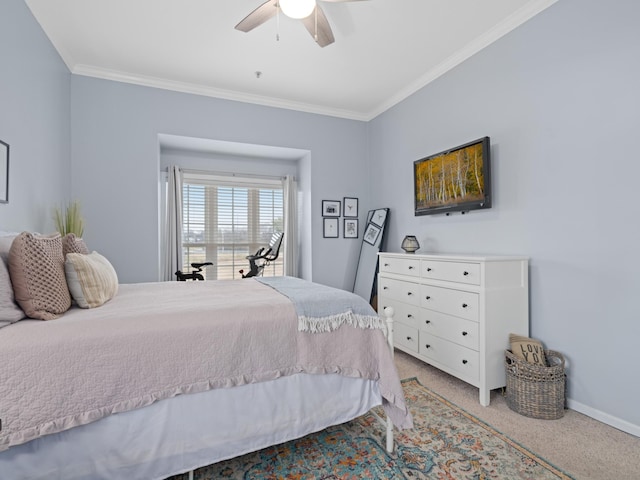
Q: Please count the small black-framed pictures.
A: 4